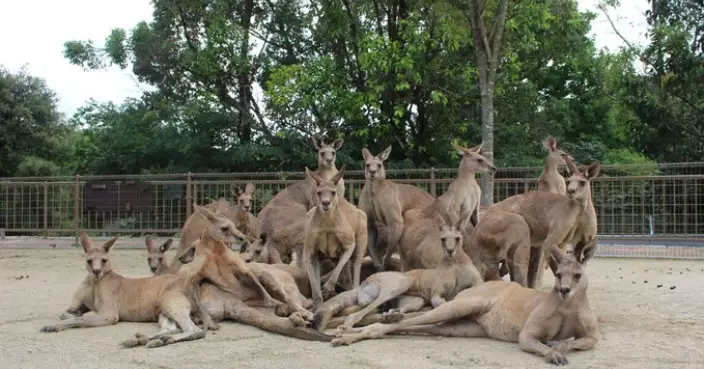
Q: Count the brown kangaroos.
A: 13